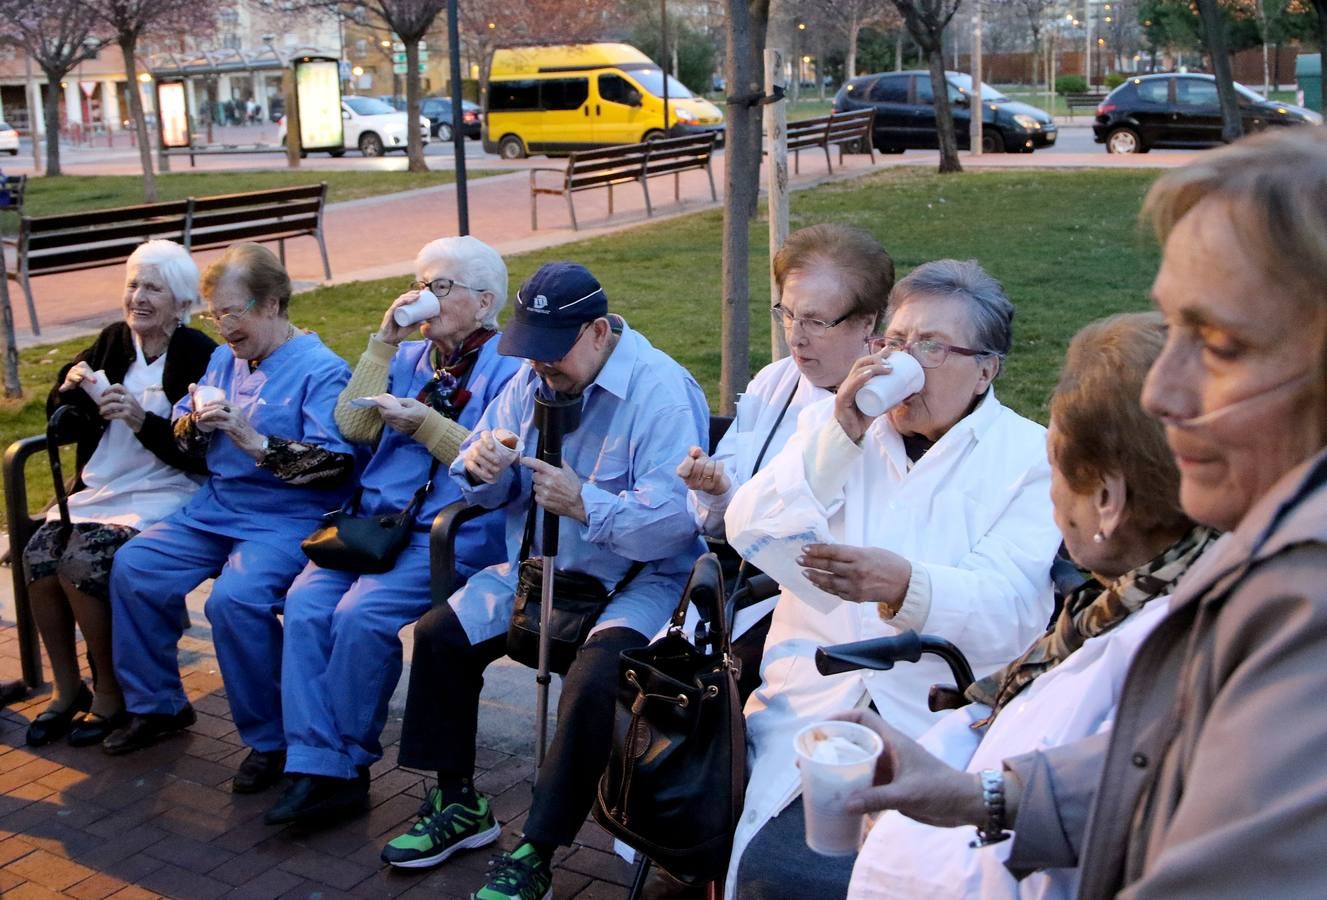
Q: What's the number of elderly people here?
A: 8